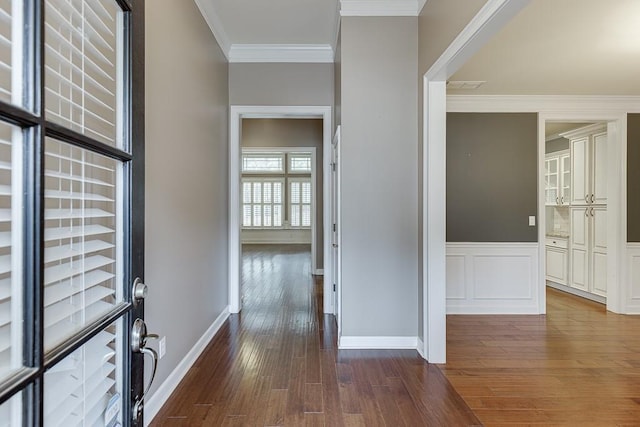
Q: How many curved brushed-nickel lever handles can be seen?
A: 1